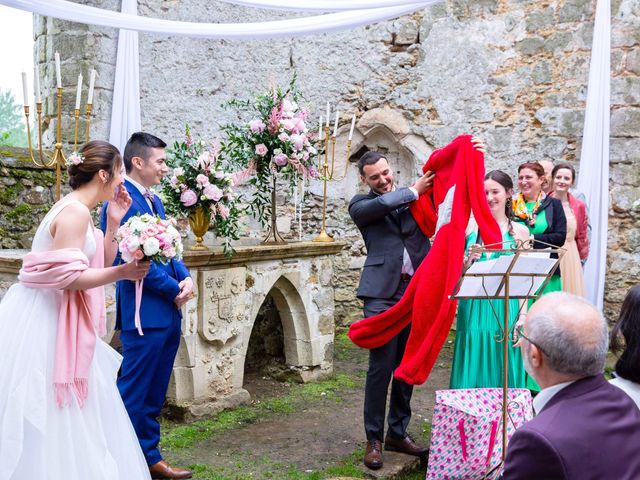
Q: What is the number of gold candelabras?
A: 2